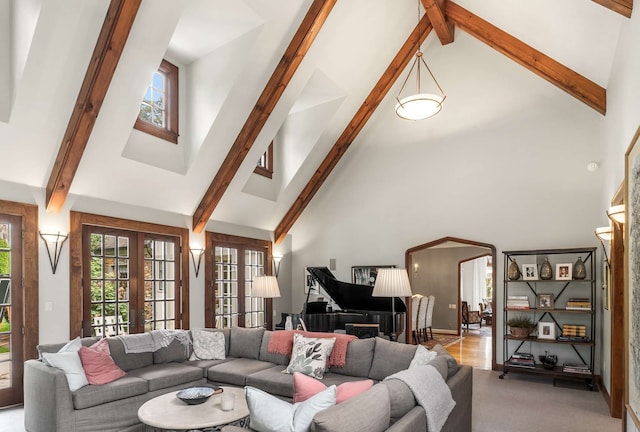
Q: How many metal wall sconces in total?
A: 5